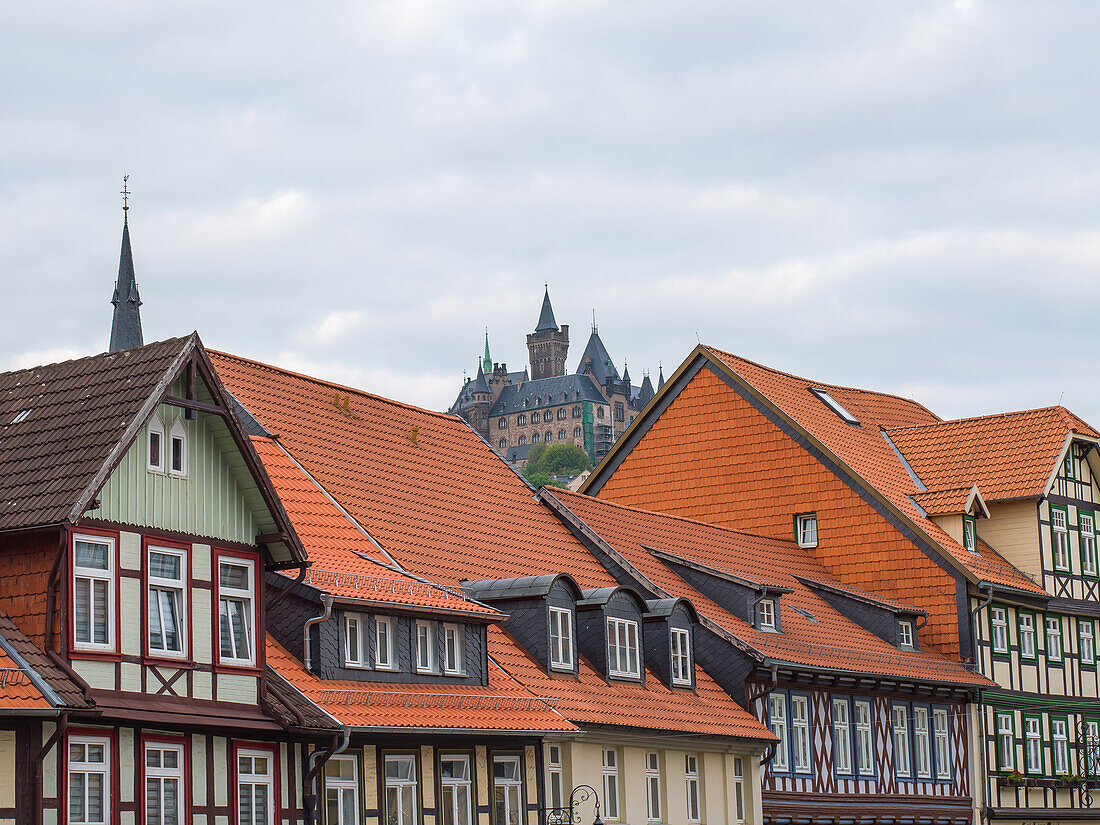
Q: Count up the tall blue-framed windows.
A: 7